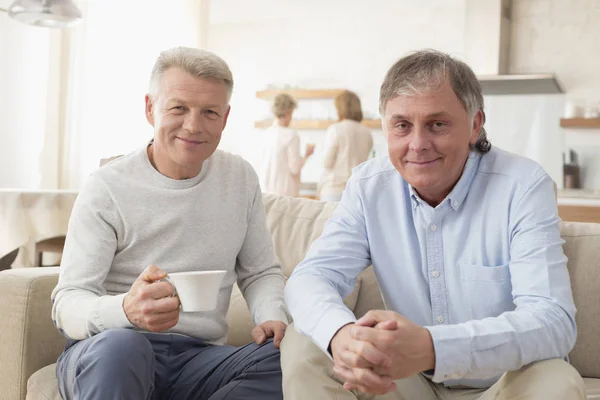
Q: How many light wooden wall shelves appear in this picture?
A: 3